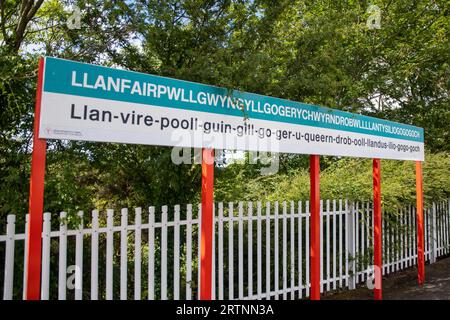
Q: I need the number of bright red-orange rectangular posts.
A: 5